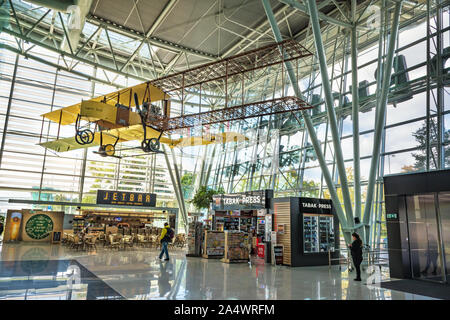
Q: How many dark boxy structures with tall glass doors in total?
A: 1